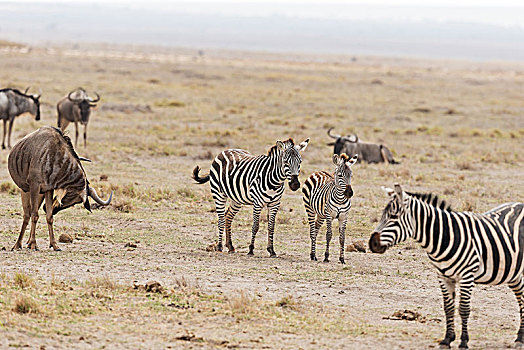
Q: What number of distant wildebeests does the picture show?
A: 3